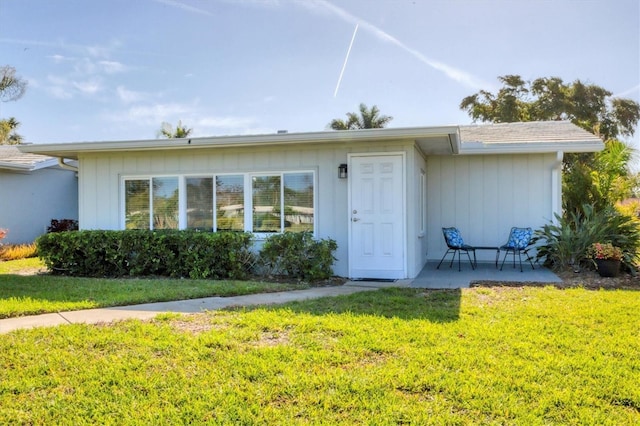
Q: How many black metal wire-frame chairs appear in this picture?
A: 2